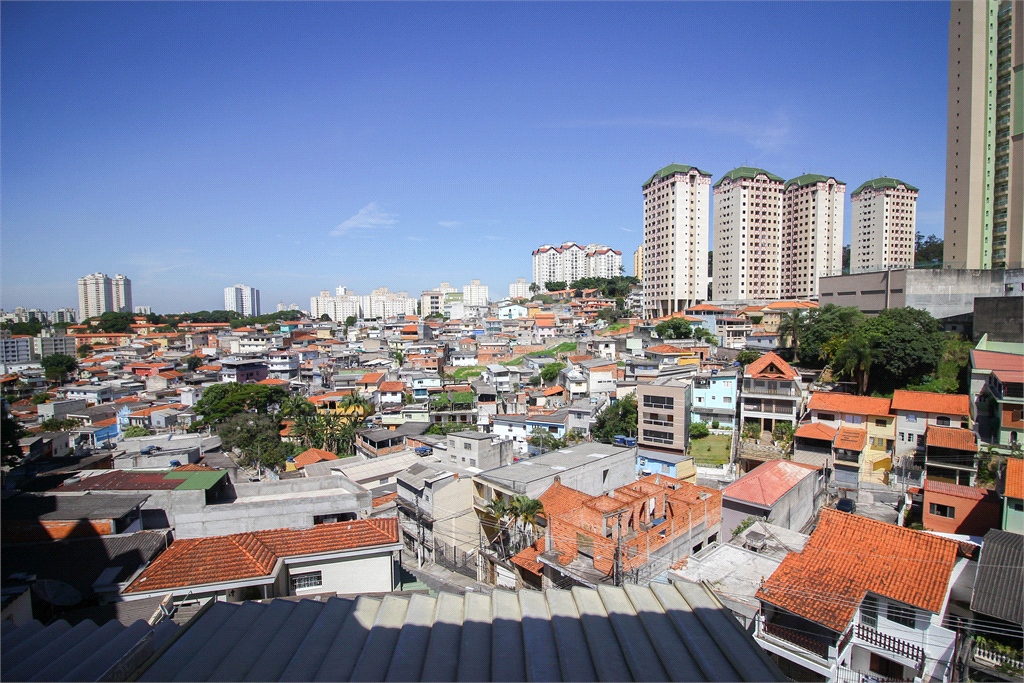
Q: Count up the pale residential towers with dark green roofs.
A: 4